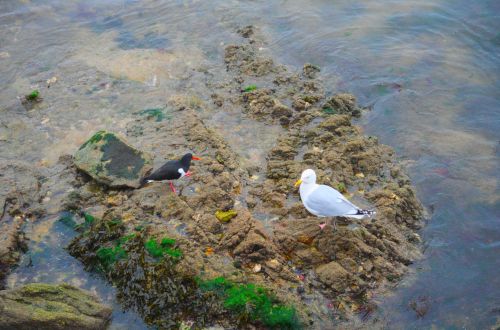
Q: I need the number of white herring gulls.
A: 1